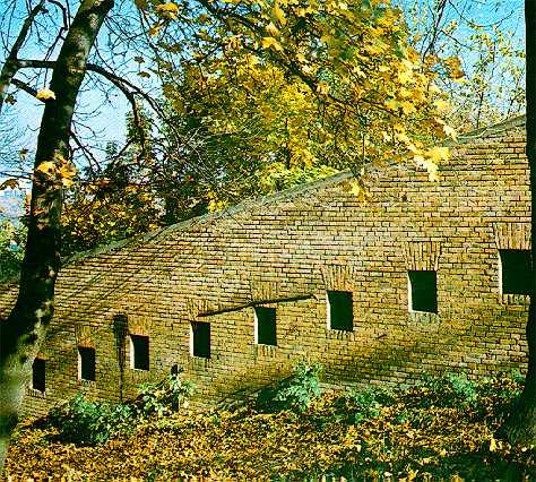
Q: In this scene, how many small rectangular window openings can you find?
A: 8